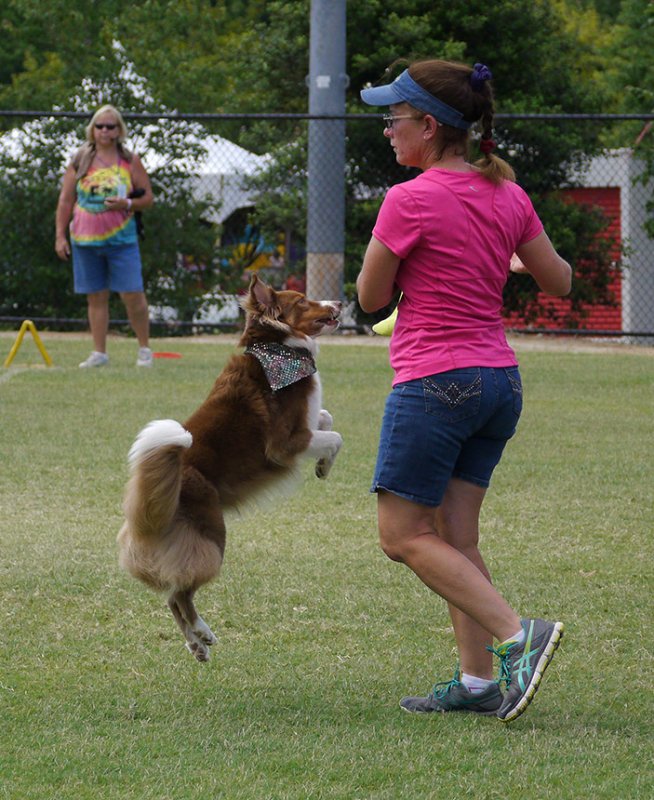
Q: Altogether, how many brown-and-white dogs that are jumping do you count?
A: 1